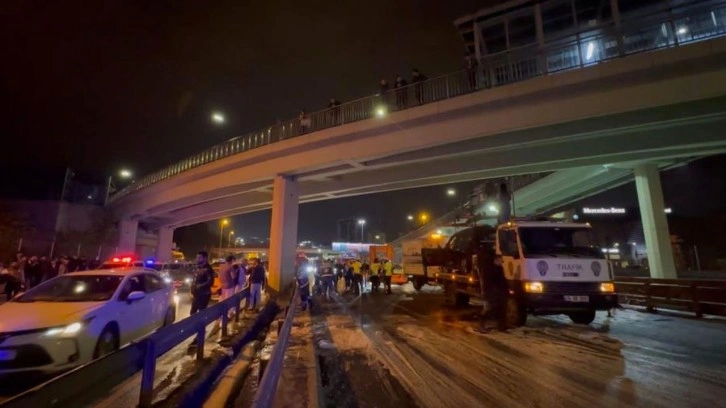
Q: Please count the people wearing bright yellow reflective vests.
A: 3